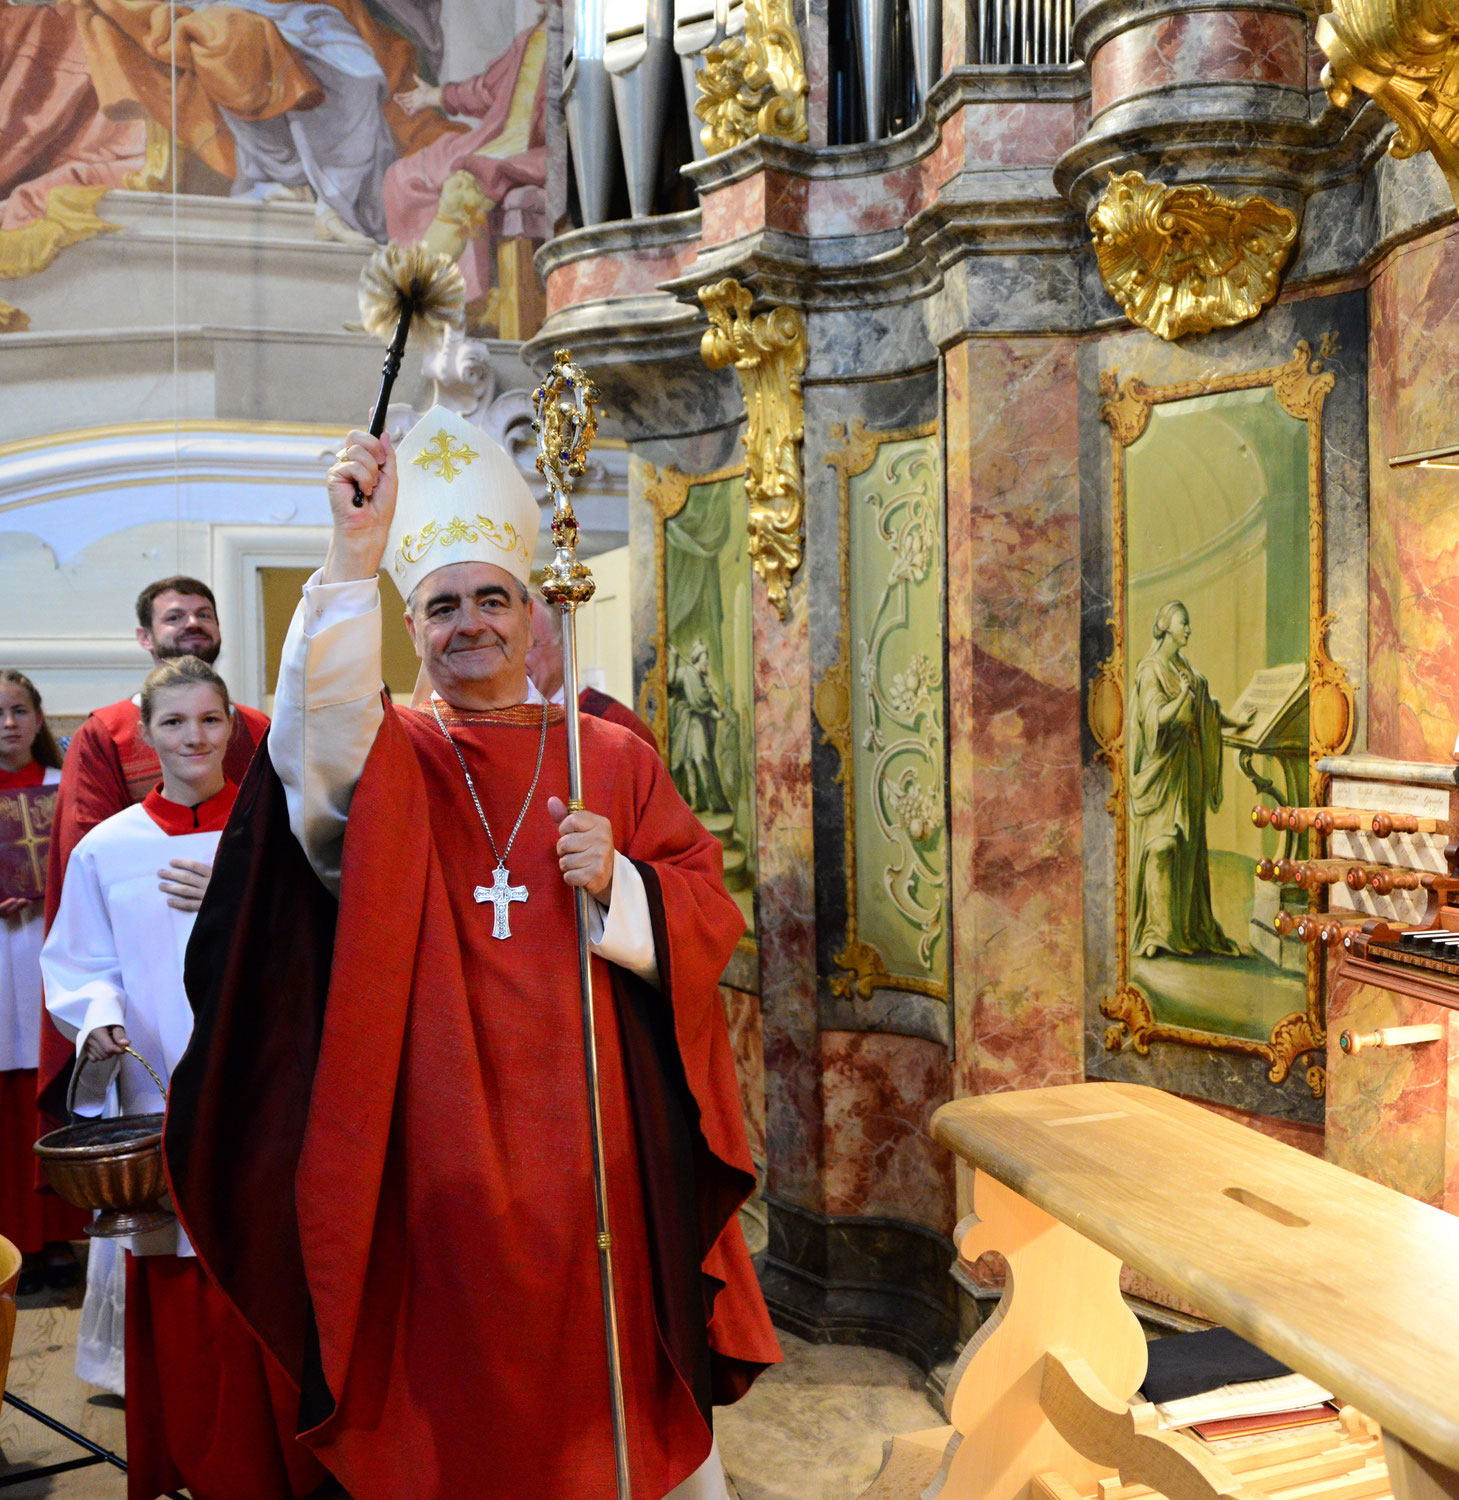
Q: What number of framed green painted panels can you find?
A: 3